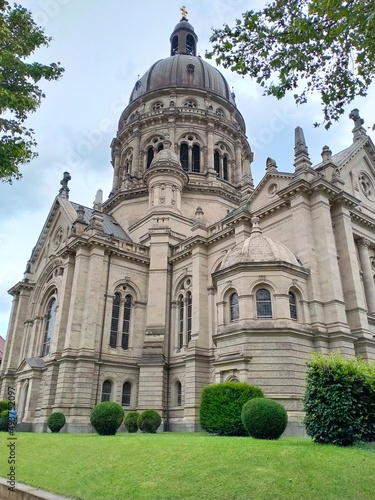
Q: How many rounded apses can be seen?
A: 1